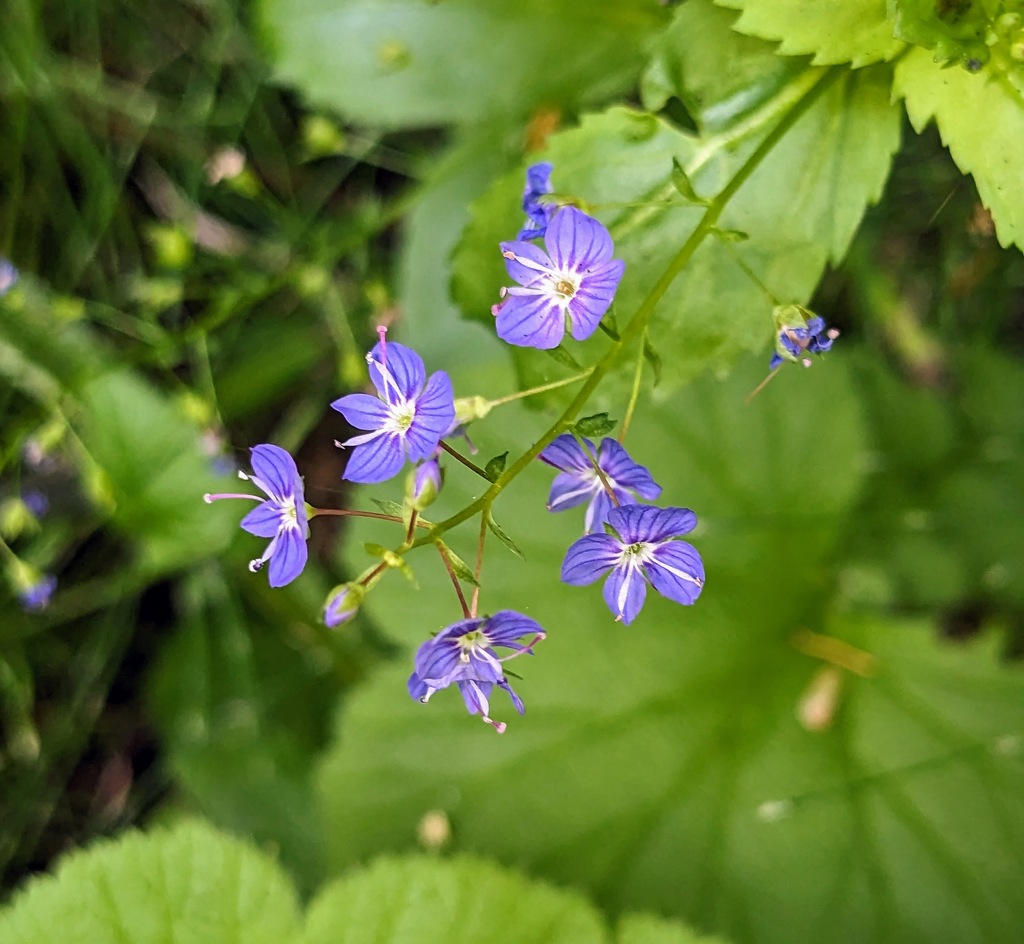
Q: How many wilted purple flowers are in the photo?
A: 2